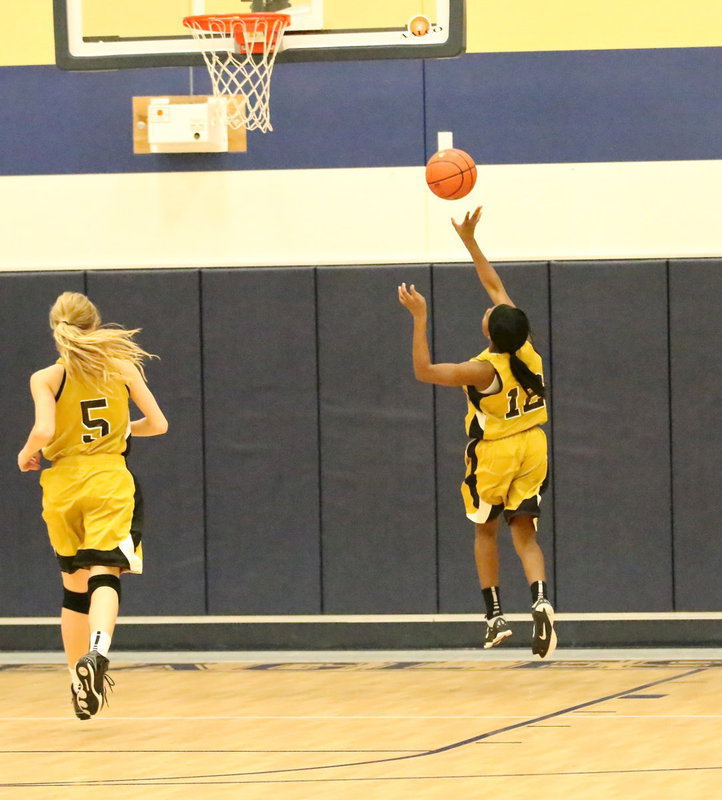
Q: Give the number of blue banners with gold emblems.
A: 0